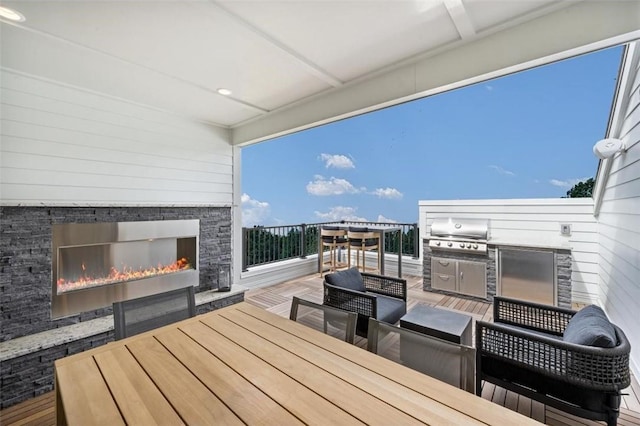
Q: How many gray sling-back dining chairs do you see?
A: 3